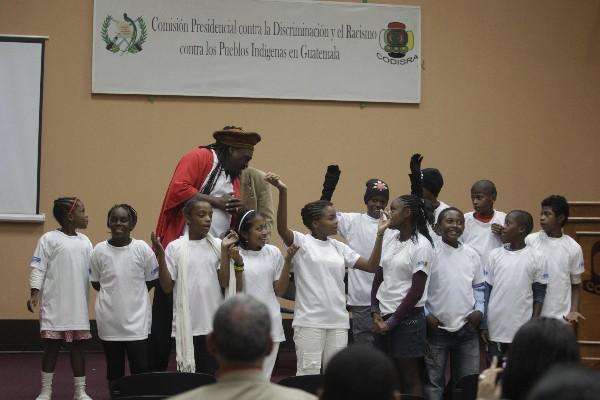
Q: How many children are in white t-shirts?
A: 12